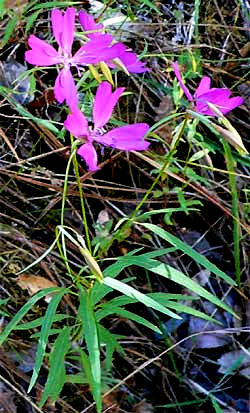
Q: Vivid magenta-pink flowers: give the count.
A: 4